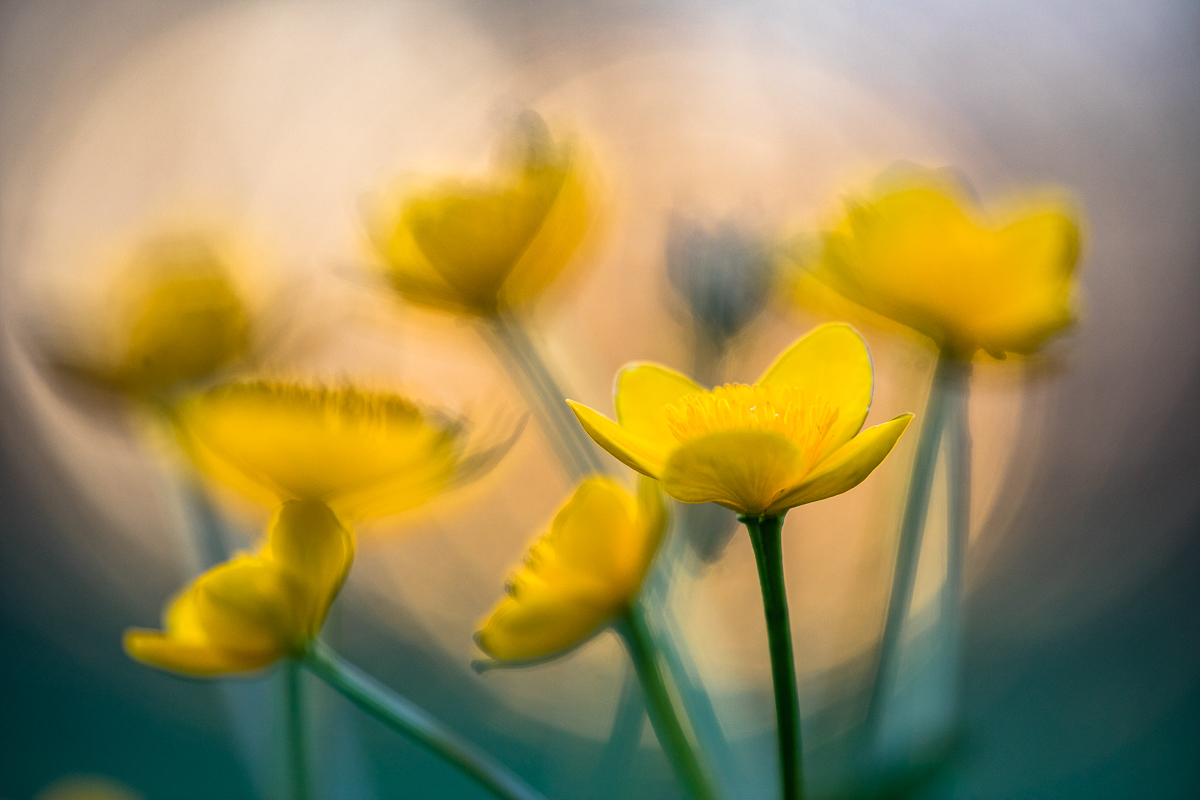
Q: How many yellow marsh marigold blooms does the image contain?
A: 7